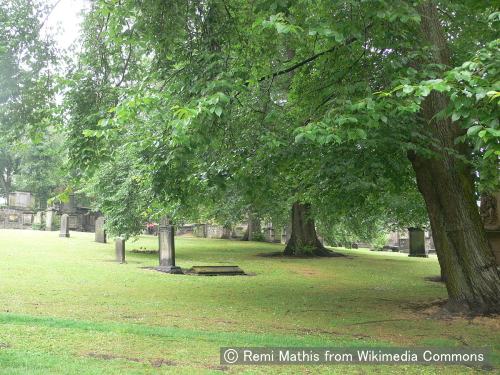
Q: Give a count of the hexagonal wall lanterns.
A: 0